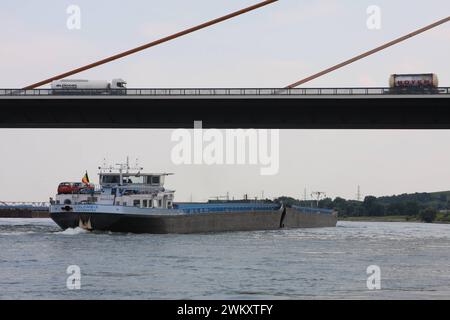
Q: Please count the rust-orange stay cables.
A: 2